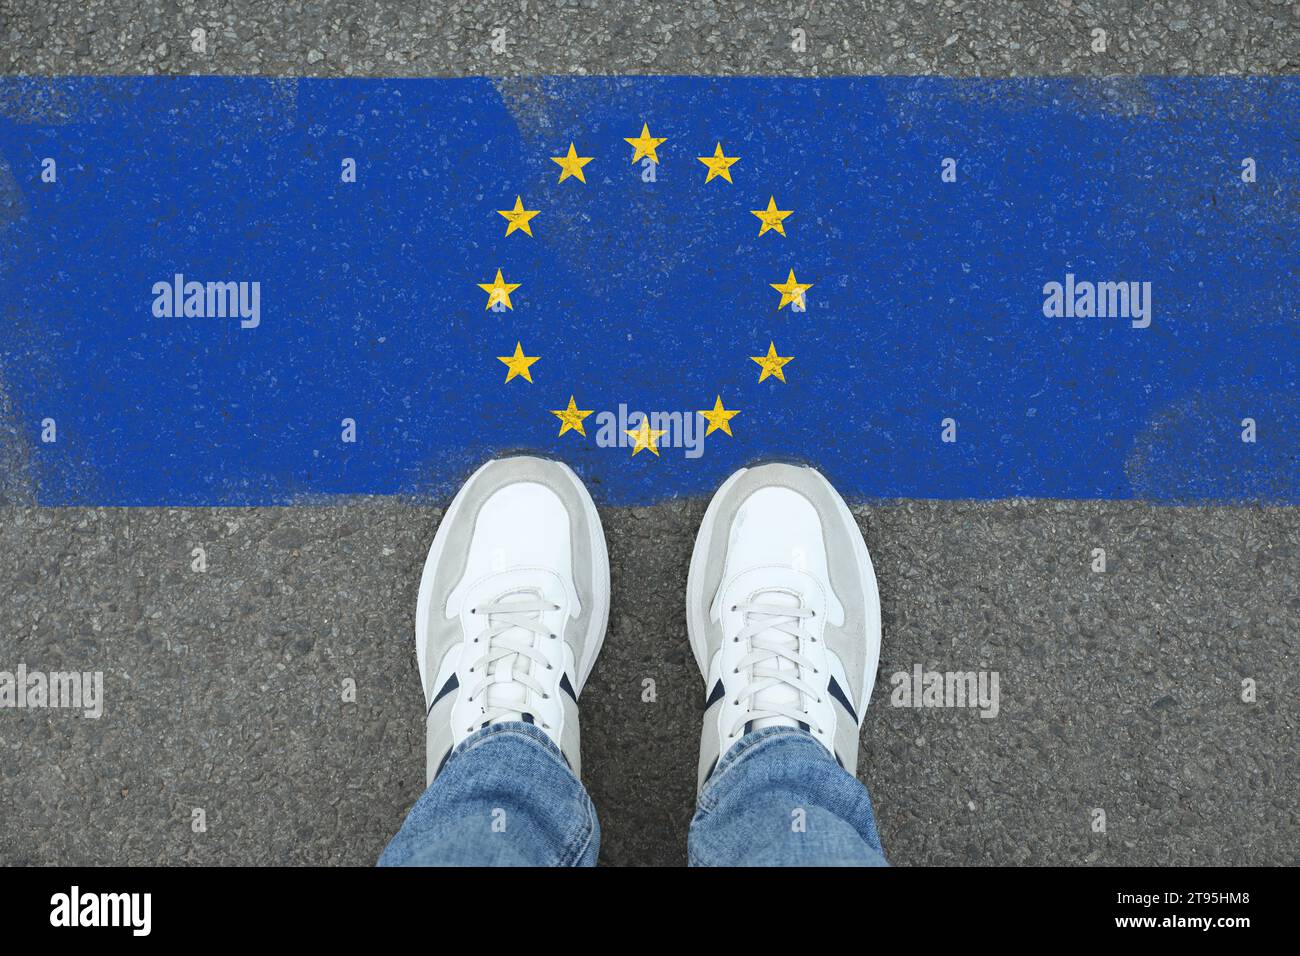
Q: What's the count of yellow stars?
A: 12